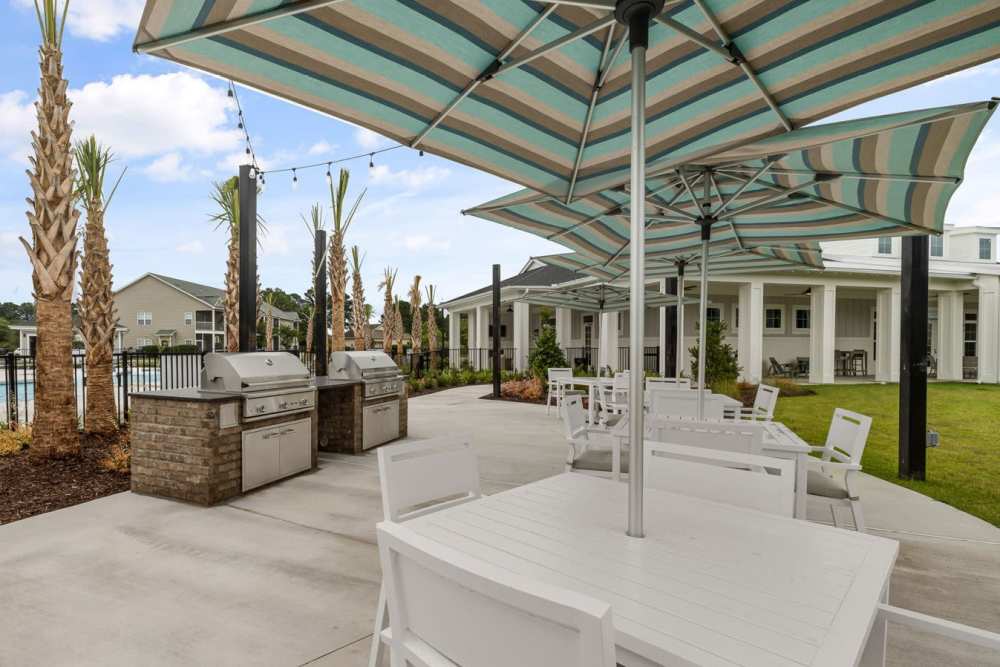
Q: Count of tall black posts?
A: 5